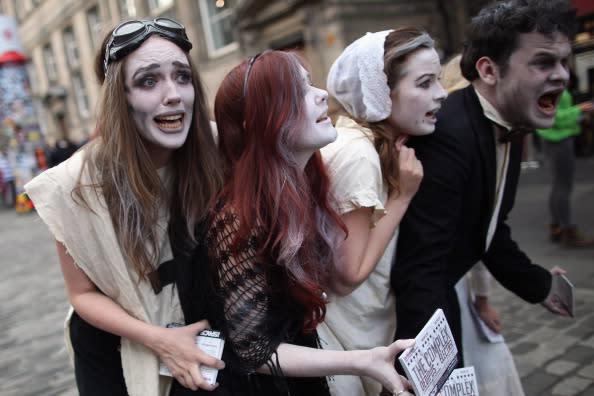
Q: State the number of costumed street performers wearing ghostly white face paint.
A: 4